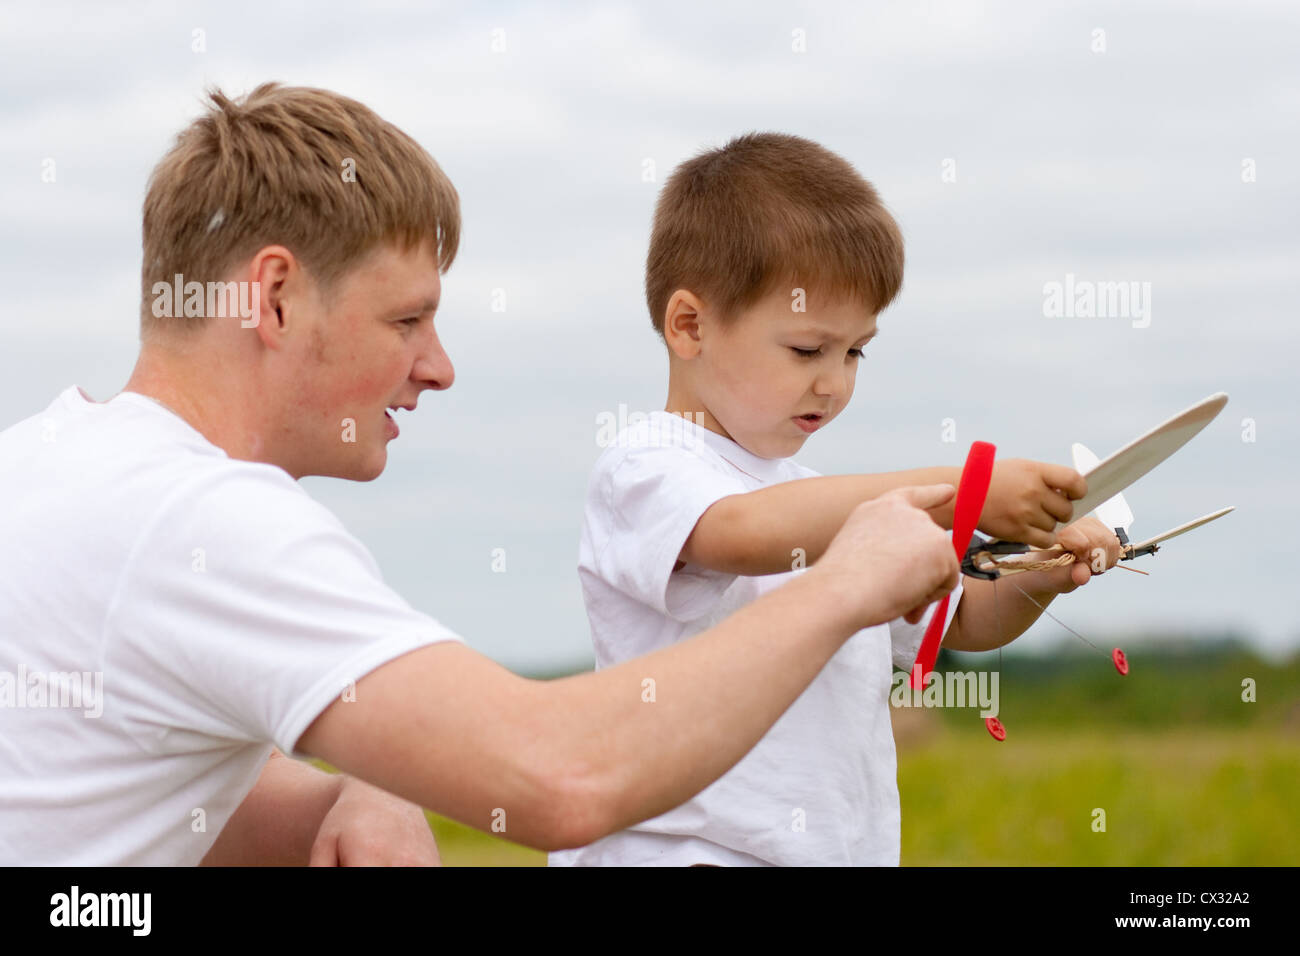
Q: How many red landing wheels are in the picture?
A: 2